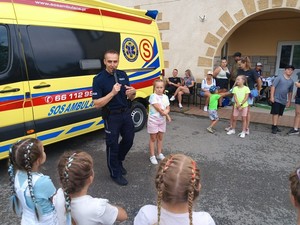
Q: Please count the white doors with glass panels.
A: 1